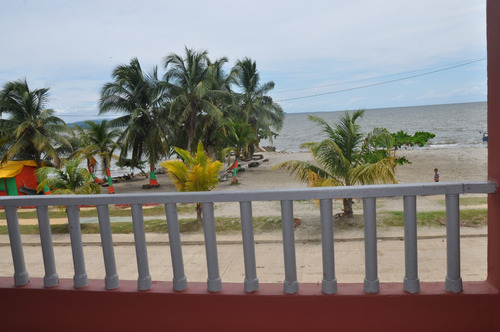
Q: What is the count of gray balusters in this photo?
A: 13